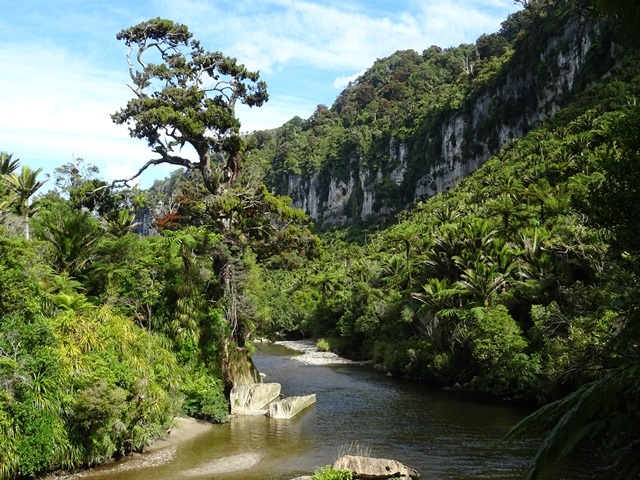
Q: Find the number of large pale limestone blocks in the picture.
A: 2